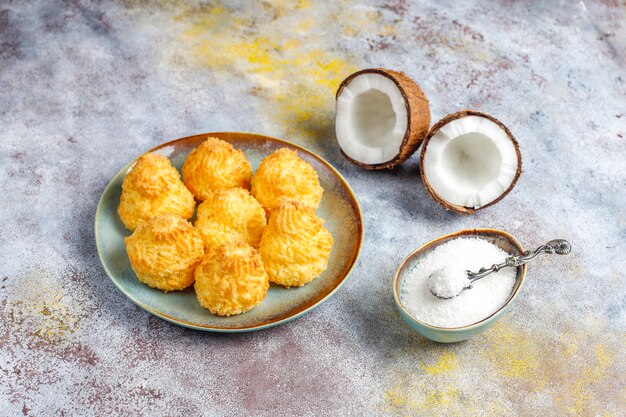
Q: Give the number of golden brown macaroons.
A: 7